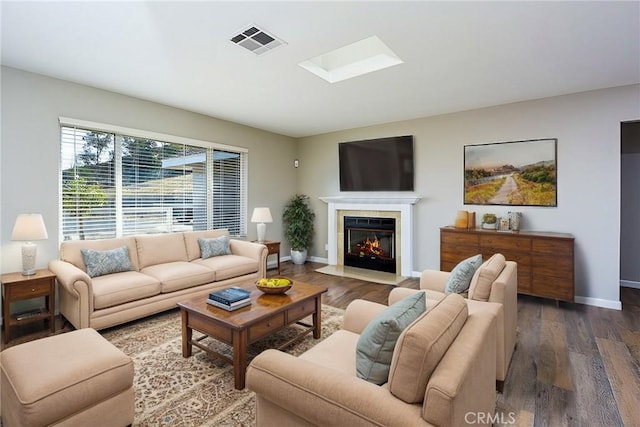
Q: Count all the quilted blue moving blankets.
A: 0